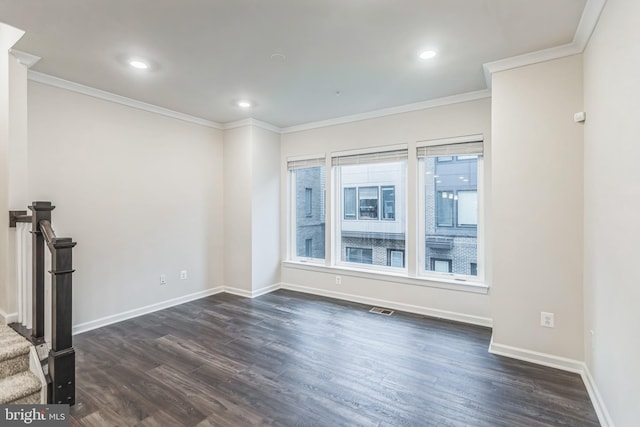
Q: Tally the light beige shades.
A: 3